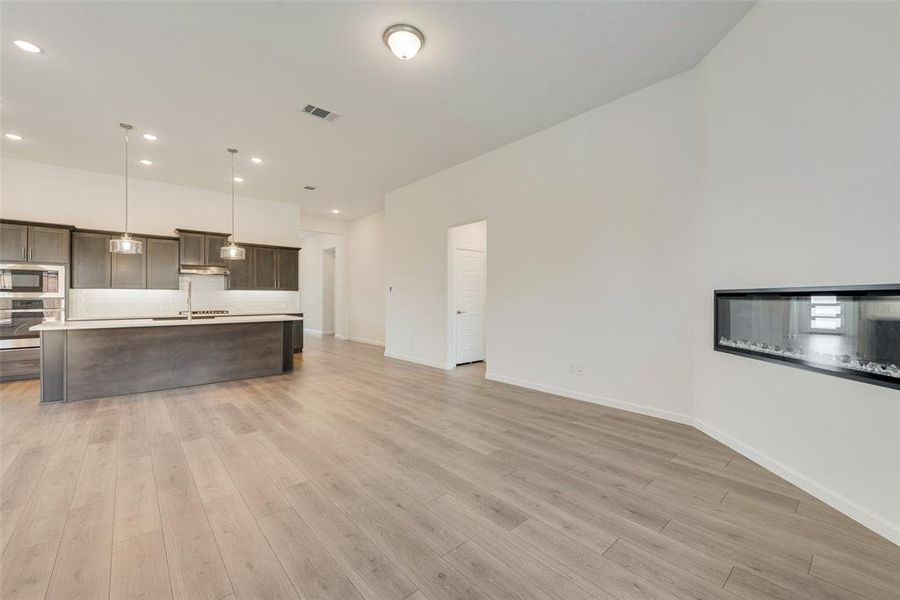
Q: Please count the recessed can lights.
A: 7